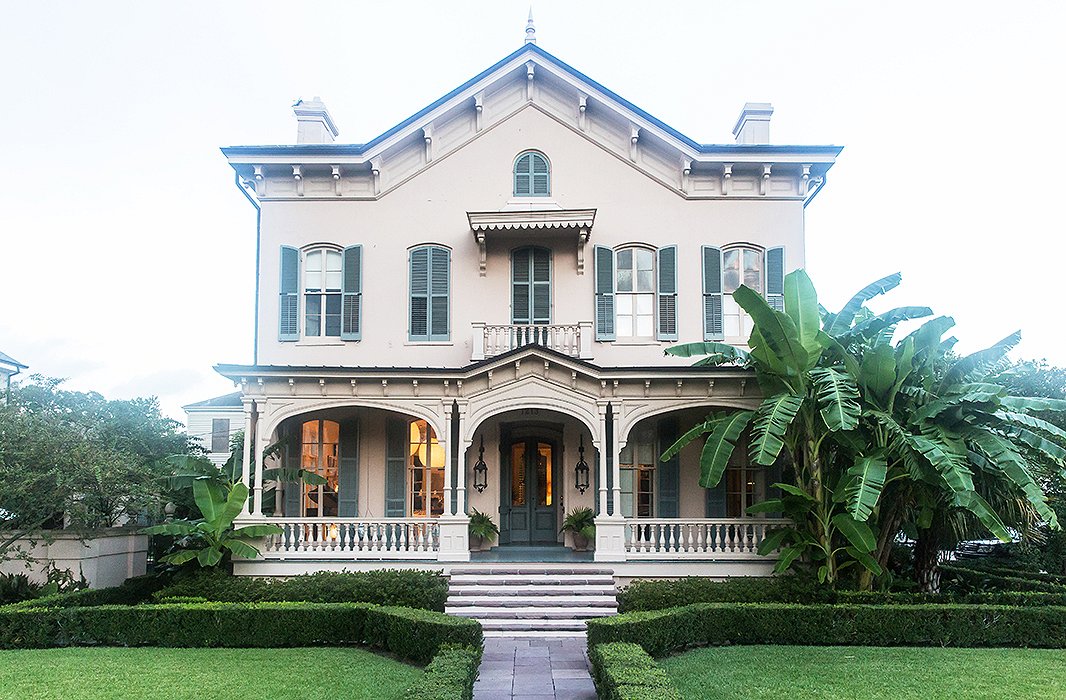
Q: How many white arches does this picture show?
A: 3